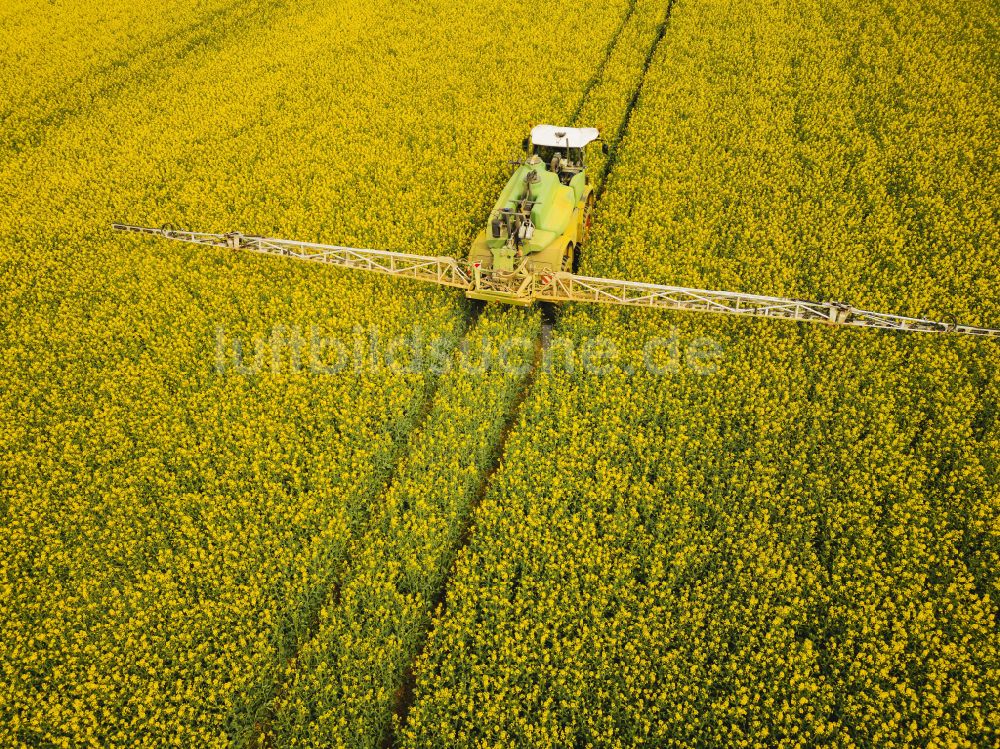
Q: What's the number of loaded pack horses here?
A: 0